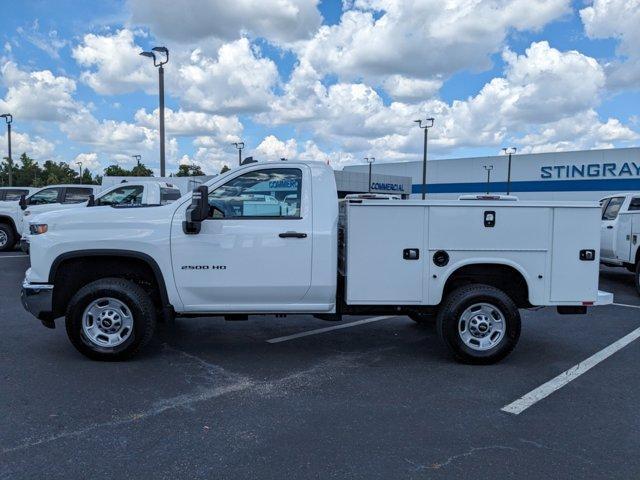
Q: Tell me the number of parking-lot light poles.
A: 9